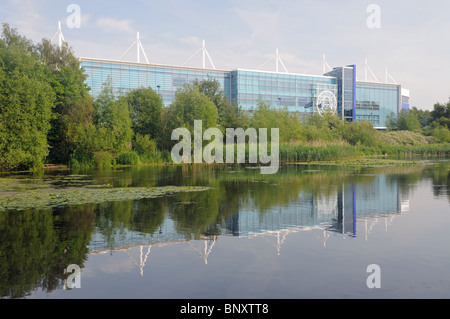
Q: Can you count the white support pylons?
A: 7